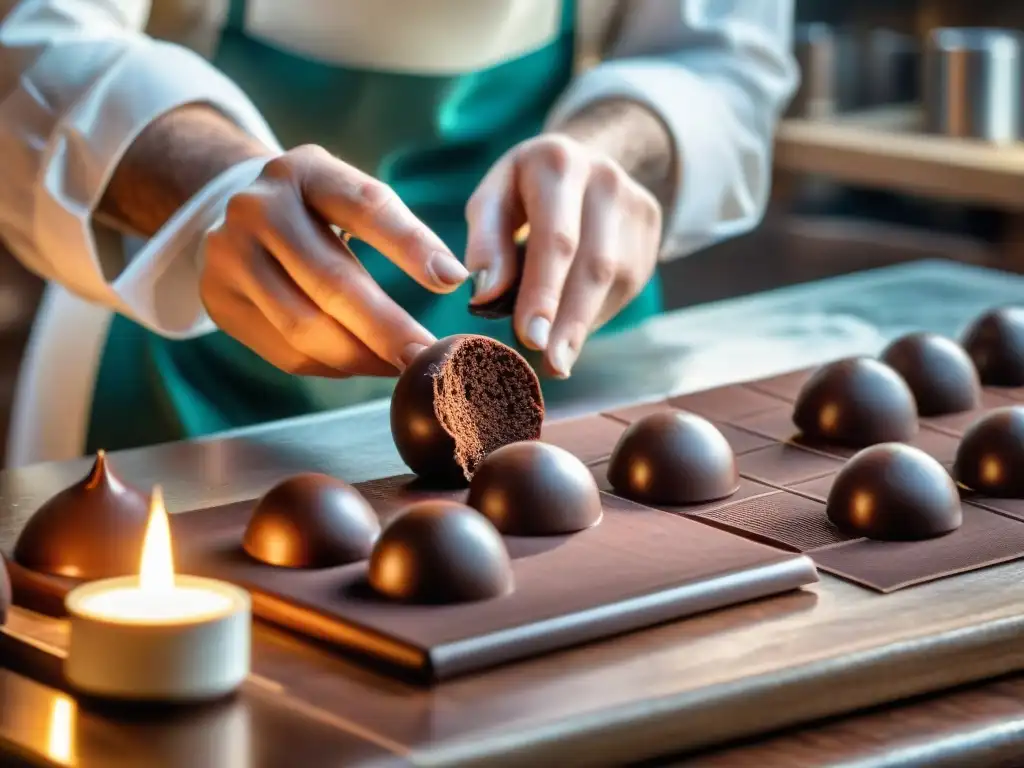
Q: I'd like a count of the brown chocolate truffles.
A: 11